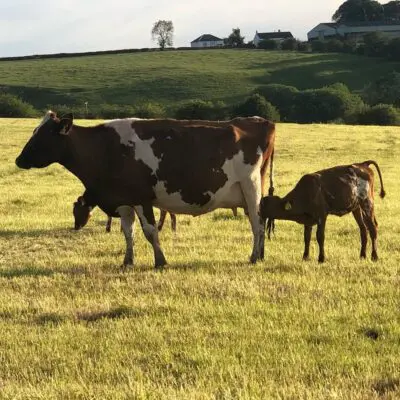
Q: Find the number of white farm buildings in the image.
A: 3